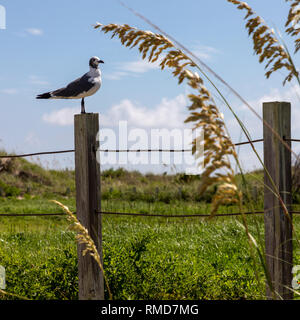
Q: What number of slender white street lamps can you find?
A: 0